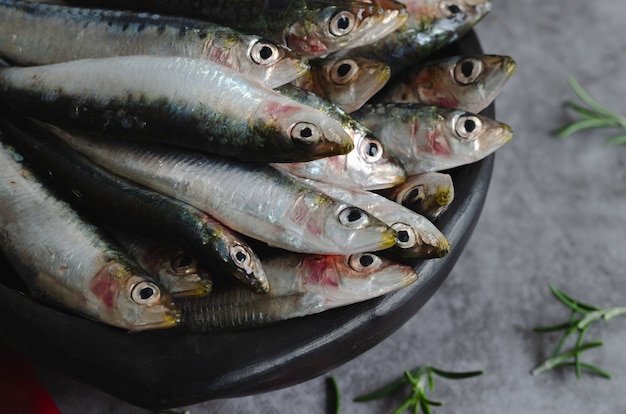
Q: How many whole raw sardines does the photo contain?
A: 15